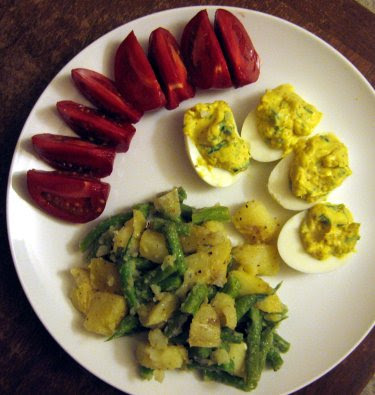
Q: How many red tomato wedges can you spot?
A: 8